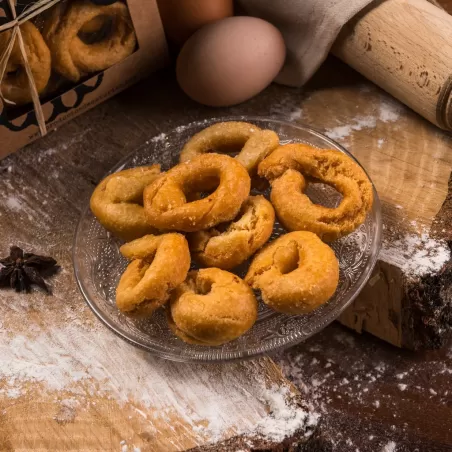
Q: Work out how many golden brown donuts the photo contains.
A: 10